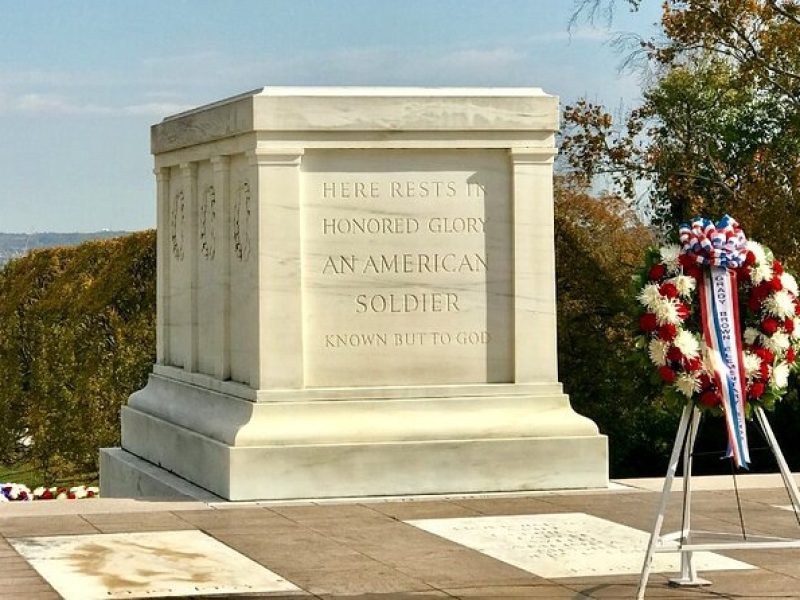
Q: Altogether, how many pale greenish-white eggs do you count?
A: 0